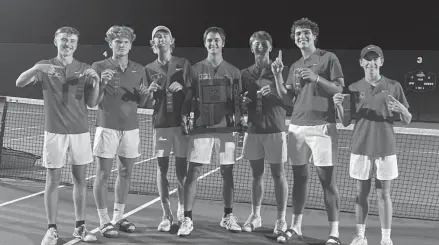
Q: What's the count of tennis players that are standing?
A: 7